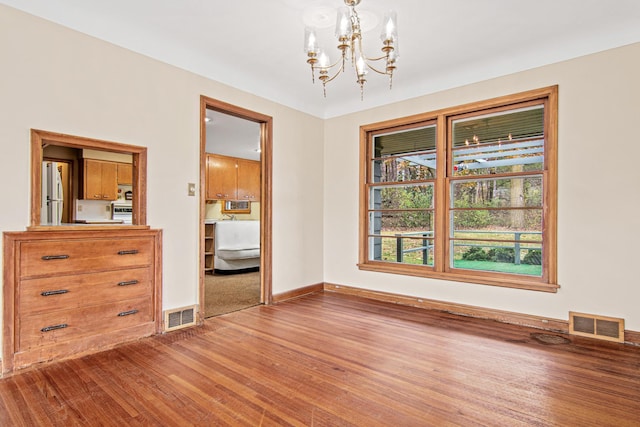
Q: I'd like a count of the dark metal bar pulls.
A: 6